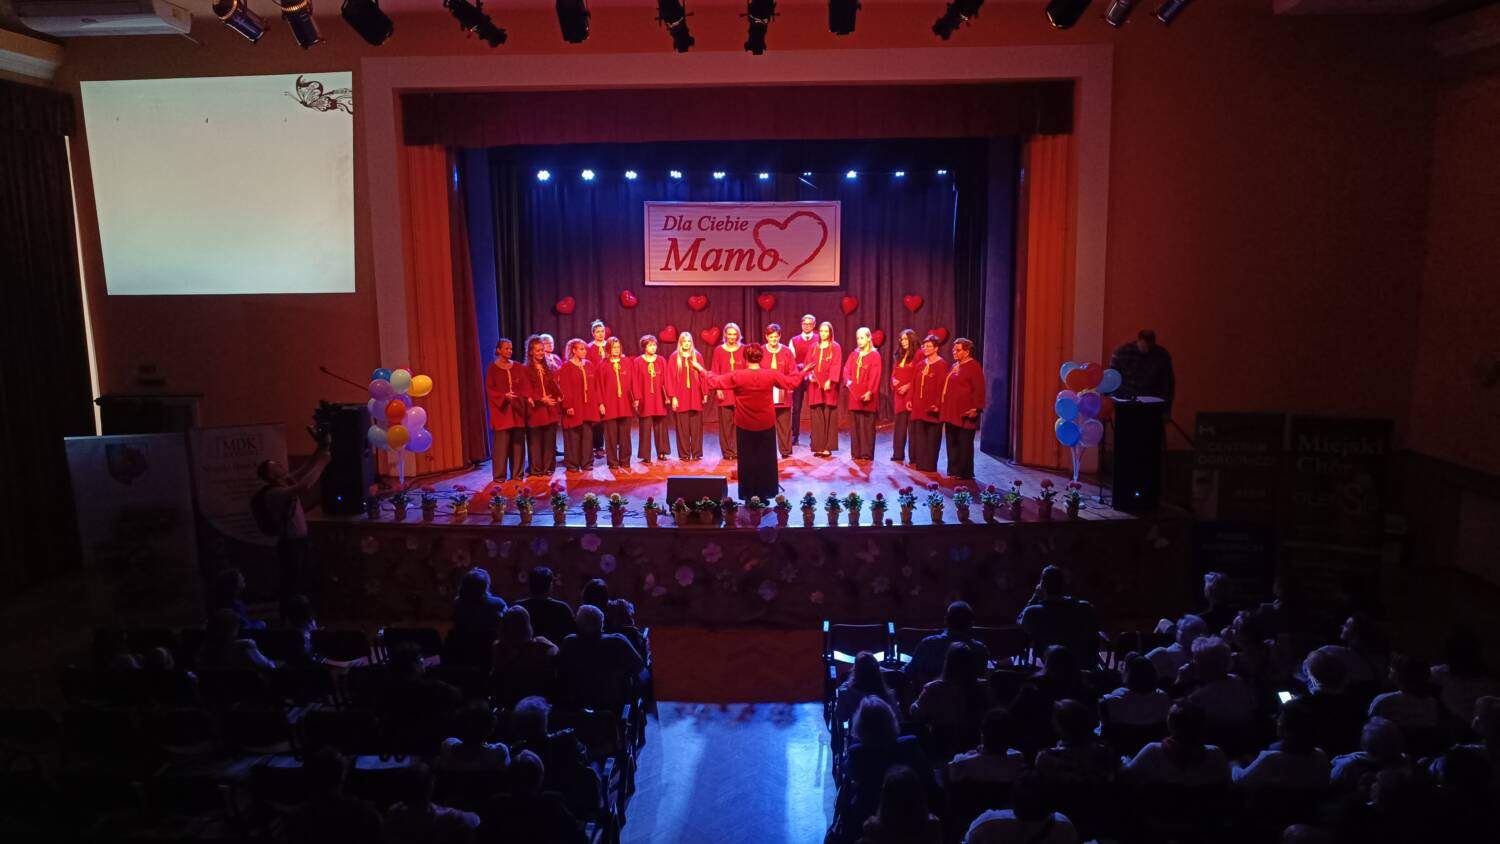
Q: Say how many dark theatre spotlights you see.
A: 12